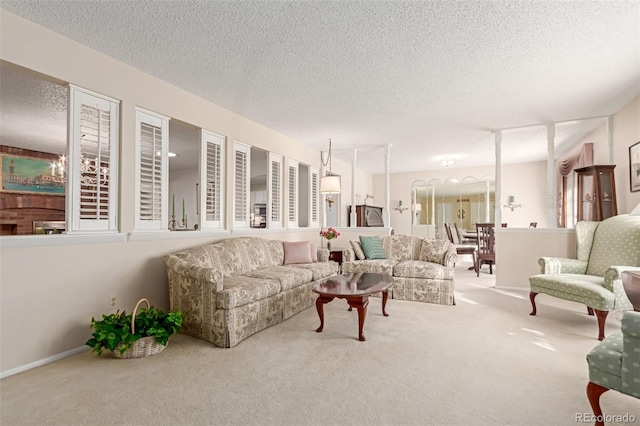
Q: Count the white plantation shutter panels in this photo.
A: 7